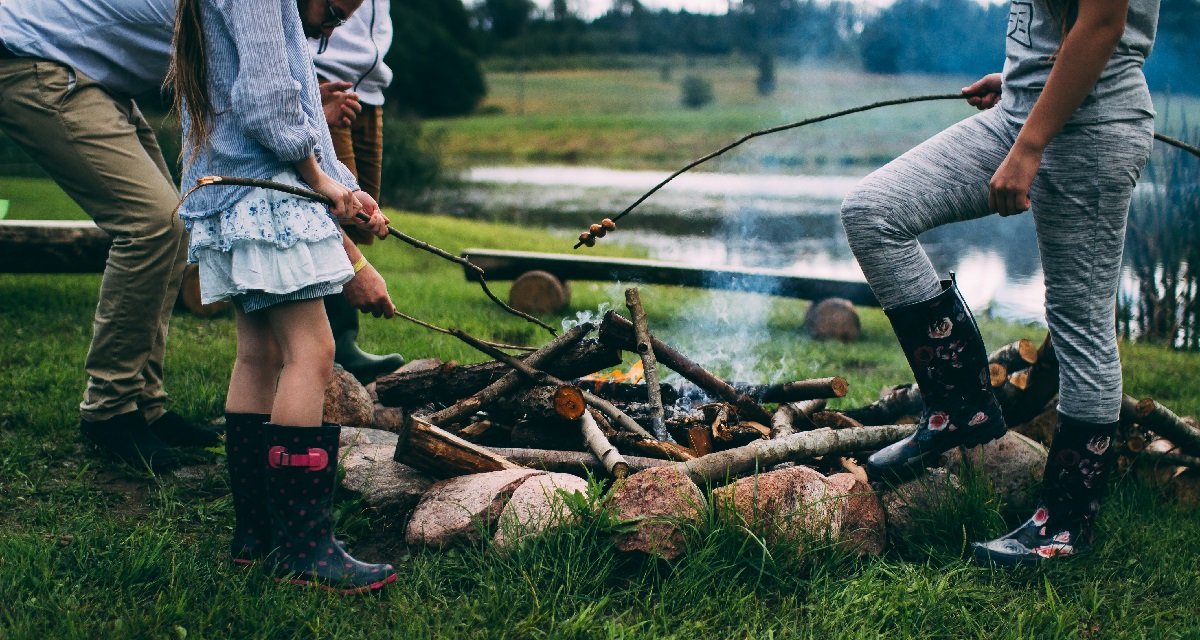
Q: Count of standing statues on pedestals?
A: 0